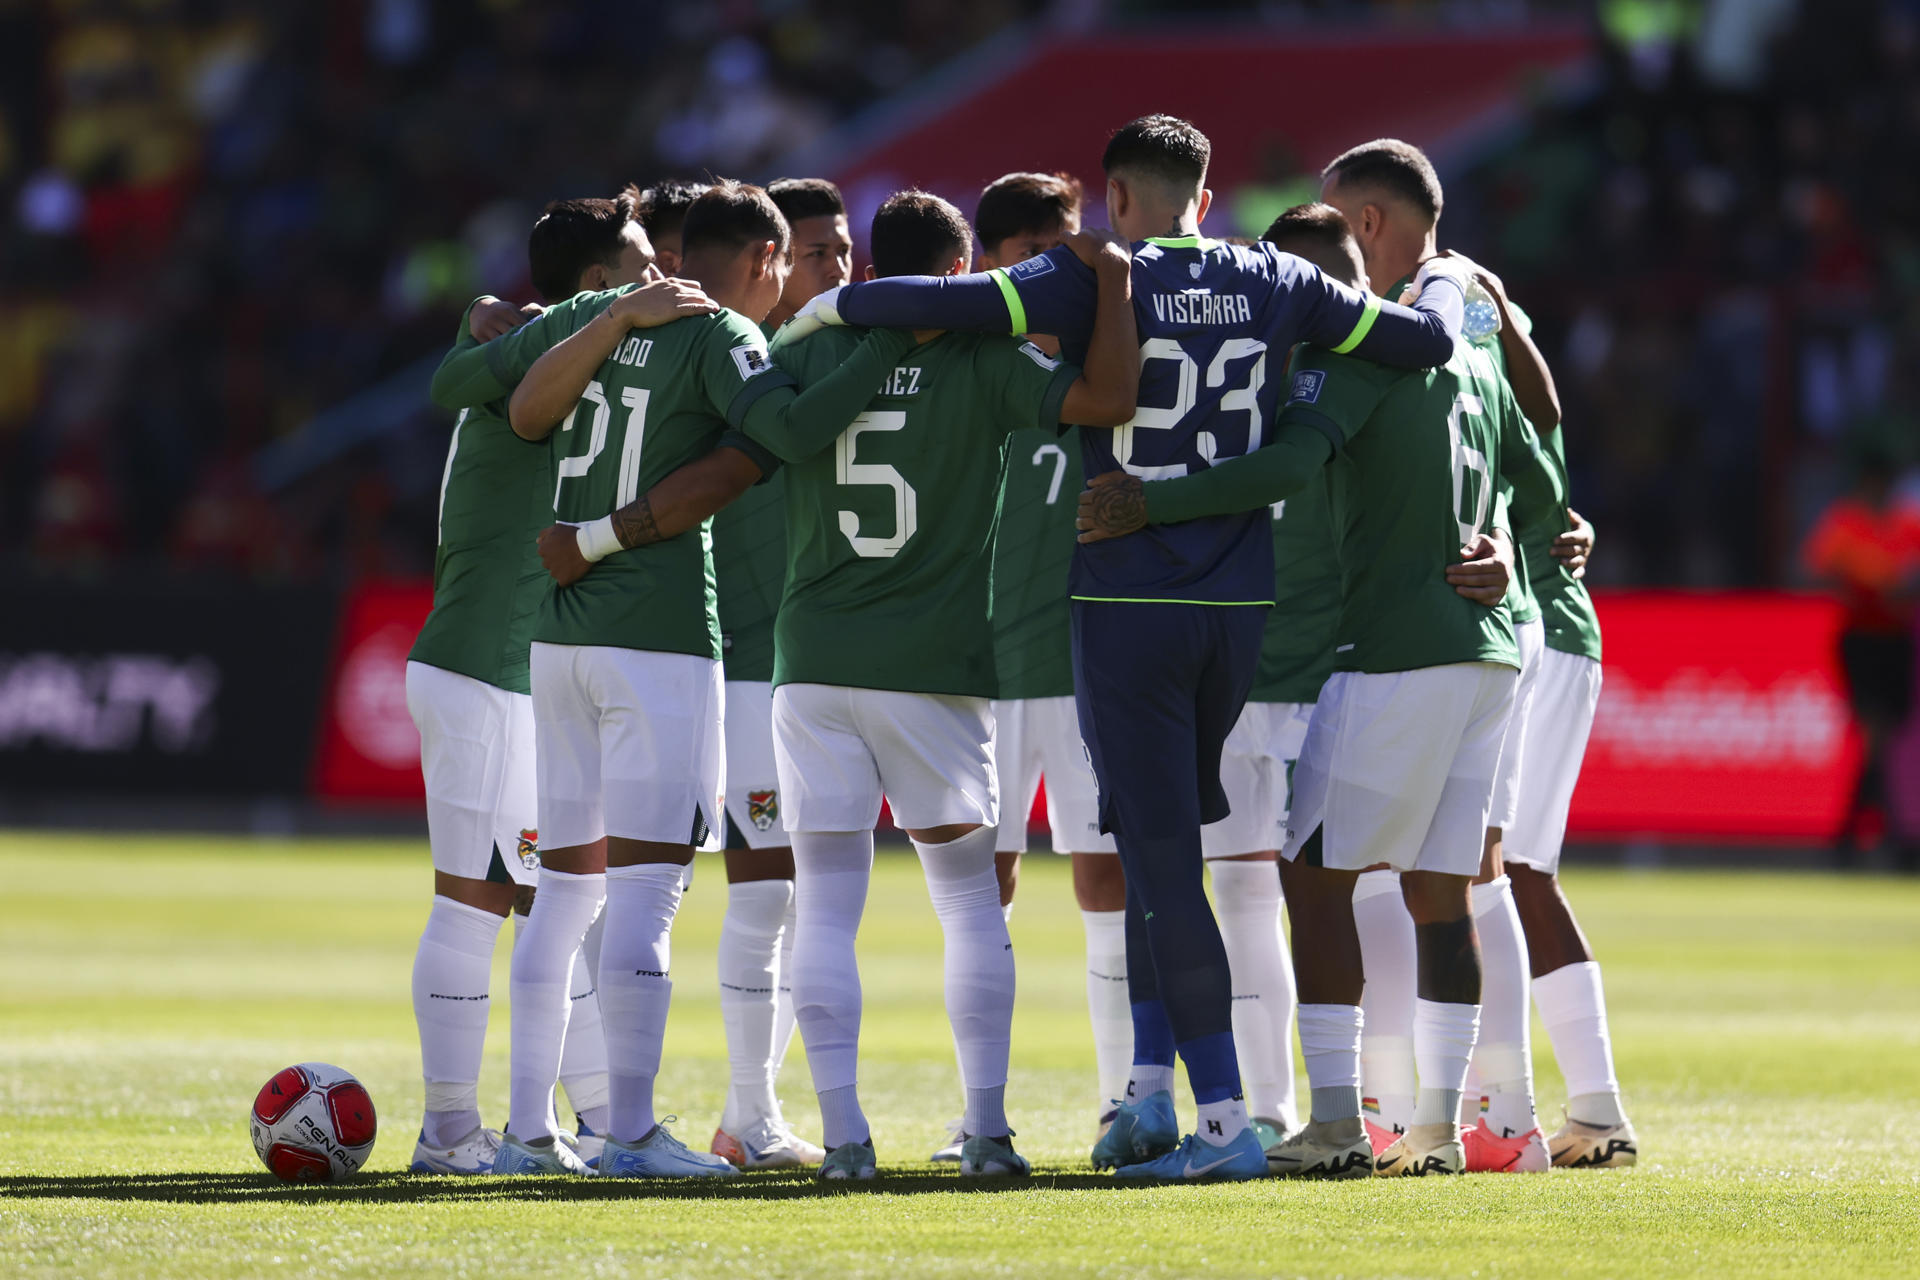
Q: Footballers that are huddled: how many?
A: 11